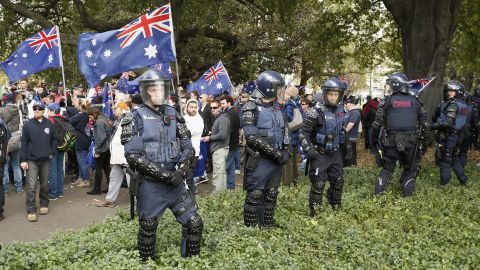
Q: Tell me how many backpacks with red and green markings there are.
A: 1